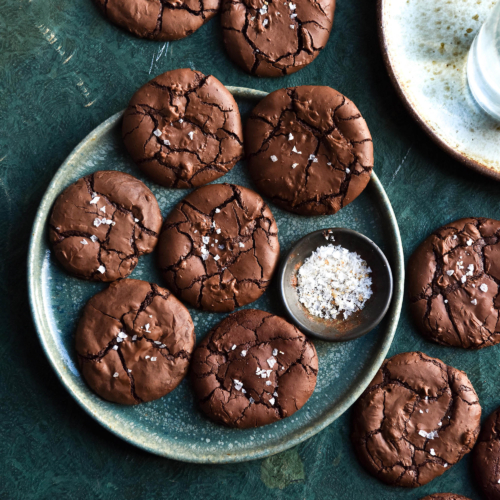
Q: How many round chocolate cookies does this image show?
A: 12